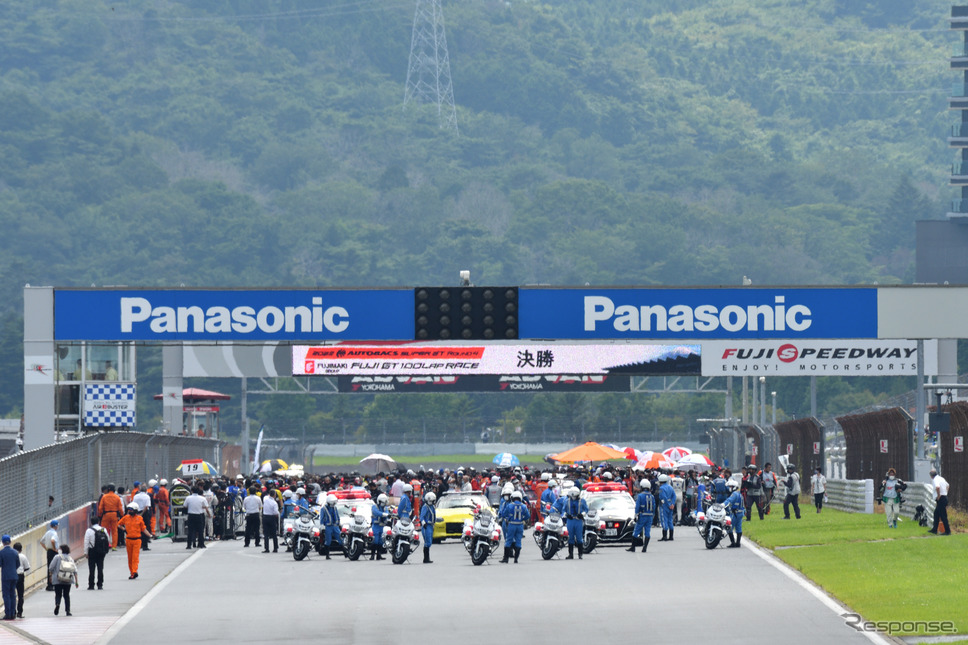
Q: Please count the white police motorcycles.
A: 7